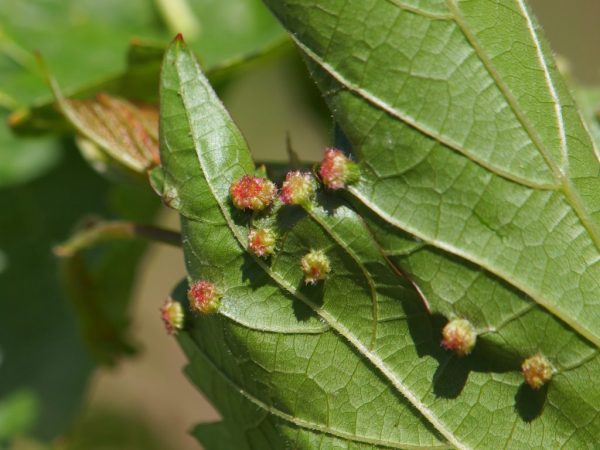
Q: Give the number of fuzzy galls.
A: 9